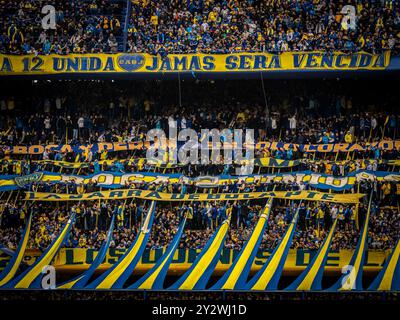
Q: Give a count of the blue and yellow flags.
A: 11